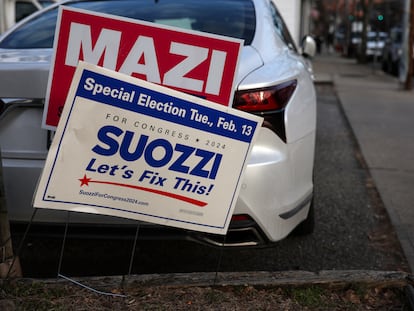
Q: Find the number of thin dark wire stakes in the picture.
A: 4